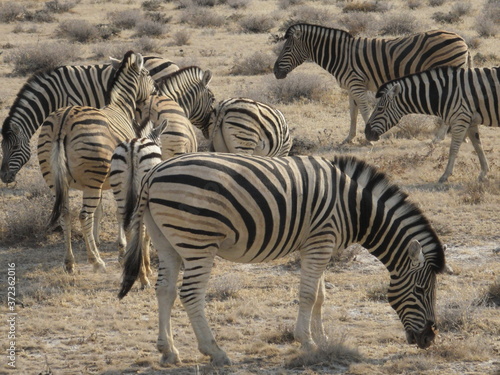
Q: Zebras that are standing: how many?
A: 8